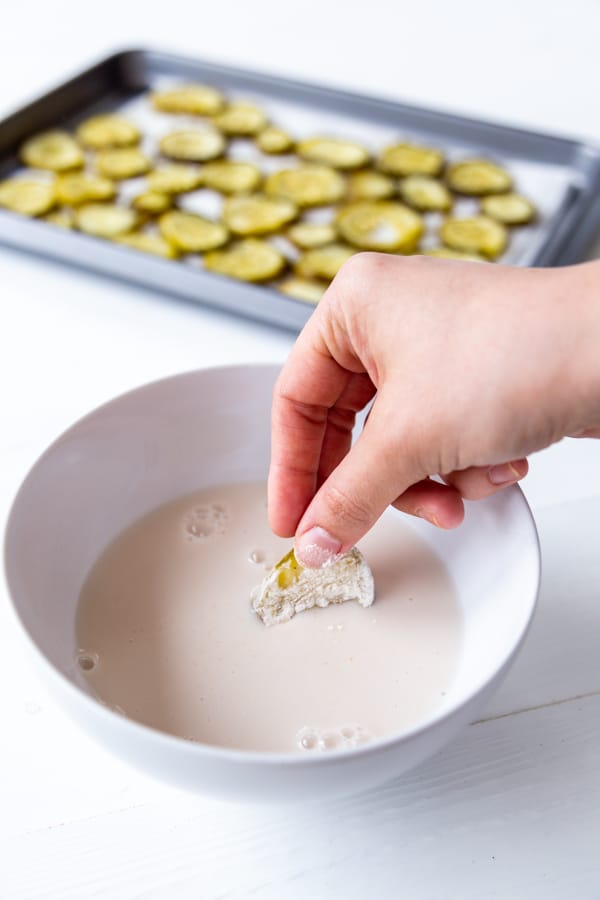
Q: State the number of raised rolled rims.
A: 1